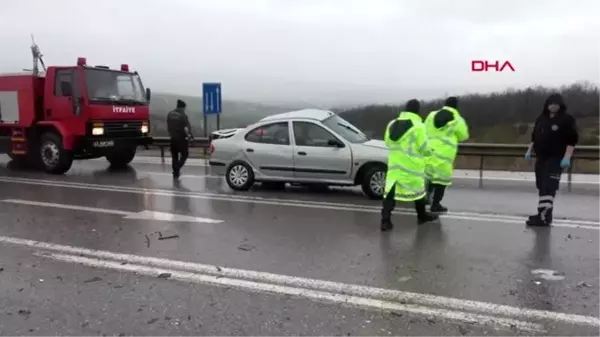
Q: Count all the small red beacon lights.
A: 2